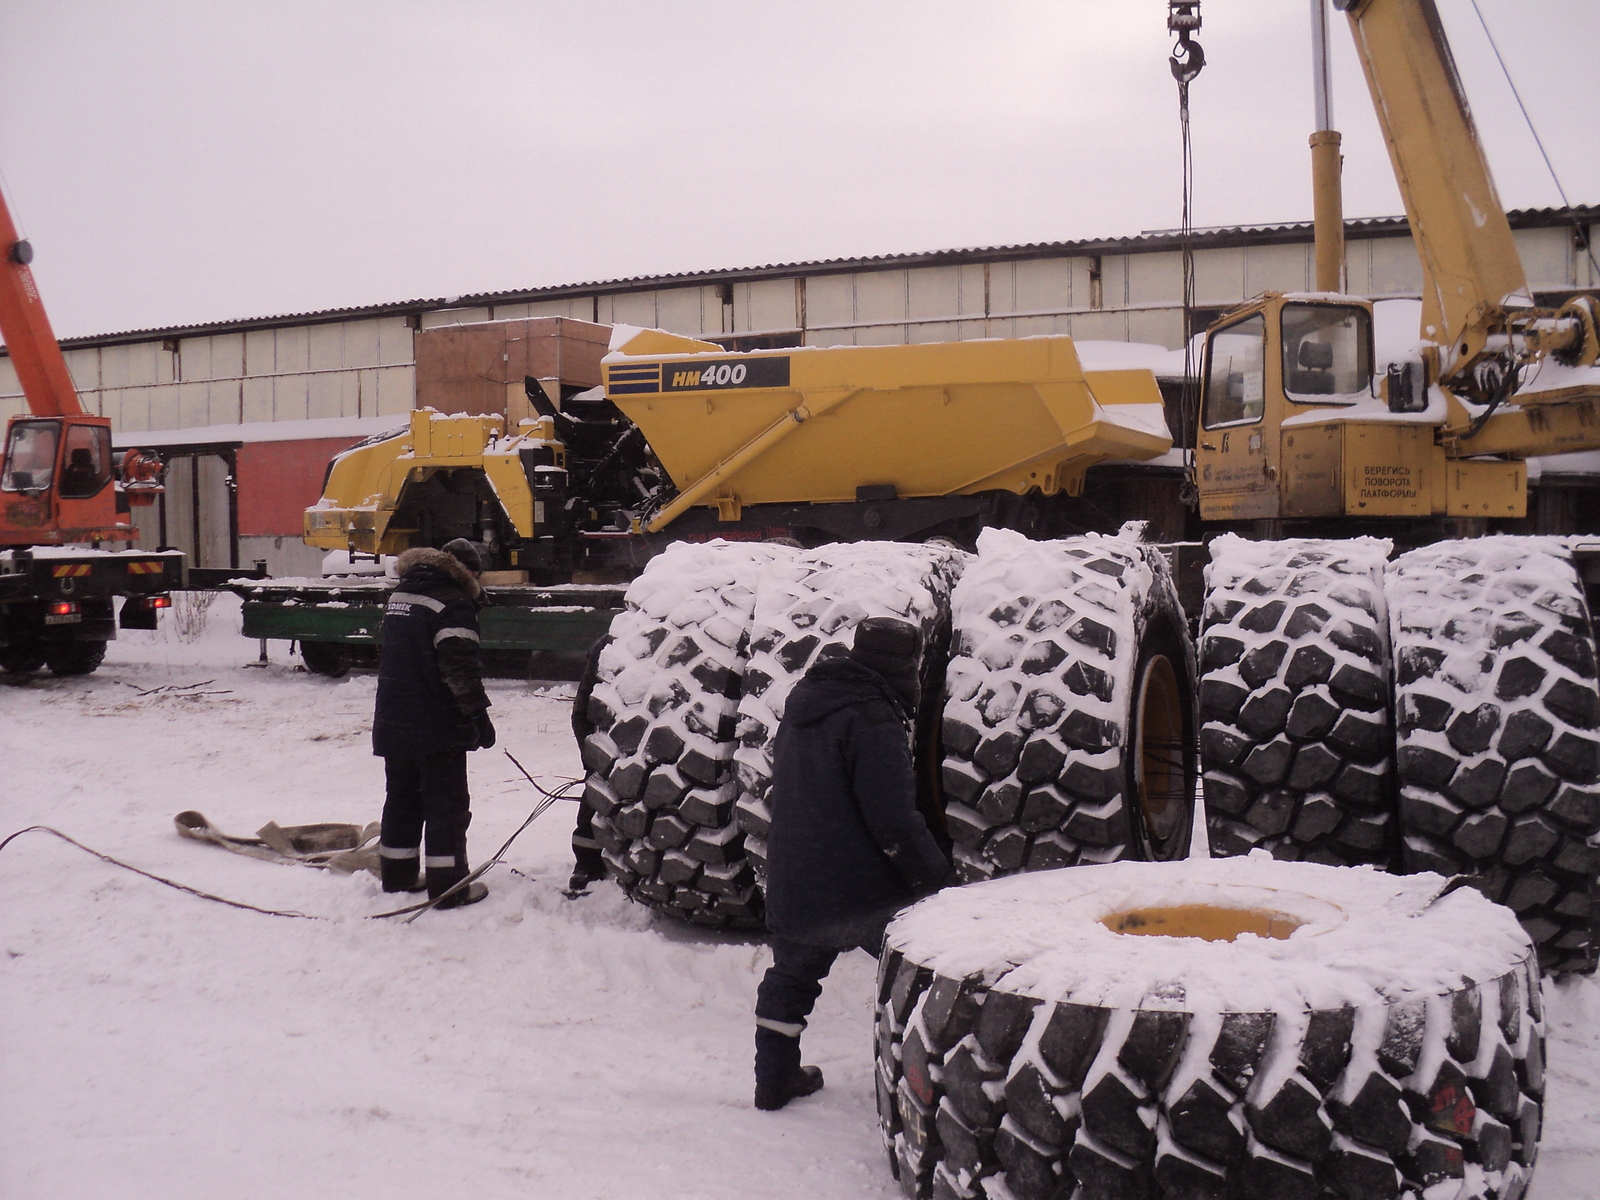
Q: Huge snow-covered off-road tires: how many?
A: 6